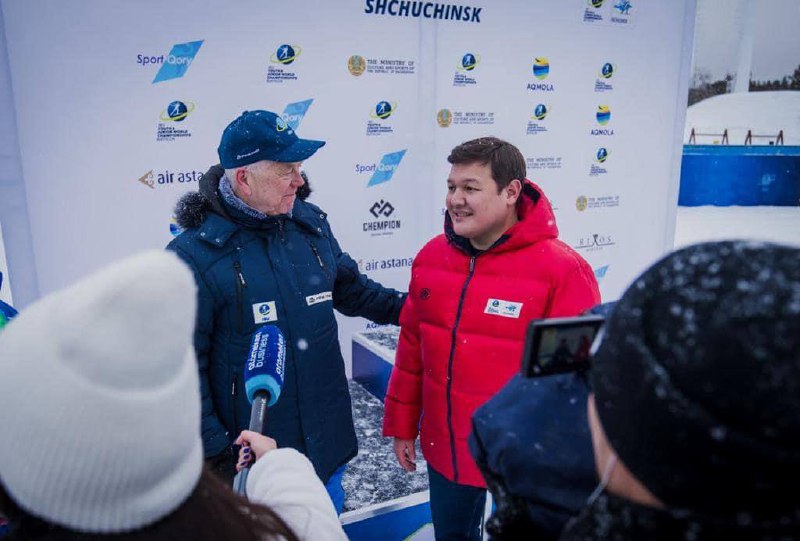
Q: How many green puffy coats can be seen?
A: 0